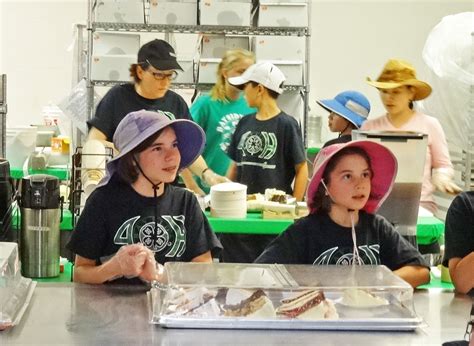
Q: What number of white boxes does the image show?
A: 11